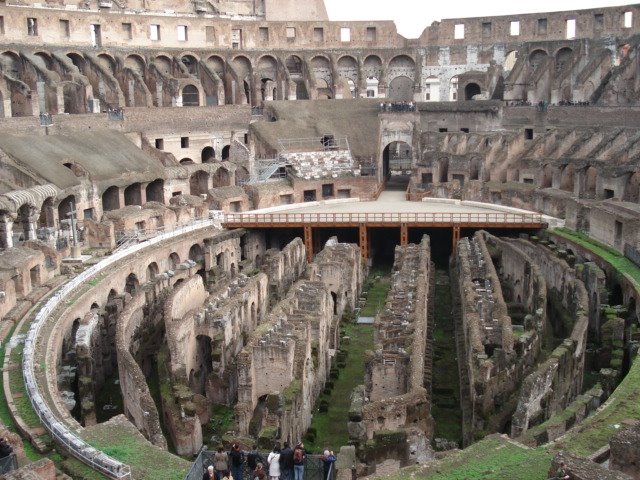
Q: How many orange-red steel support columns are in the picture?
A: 4